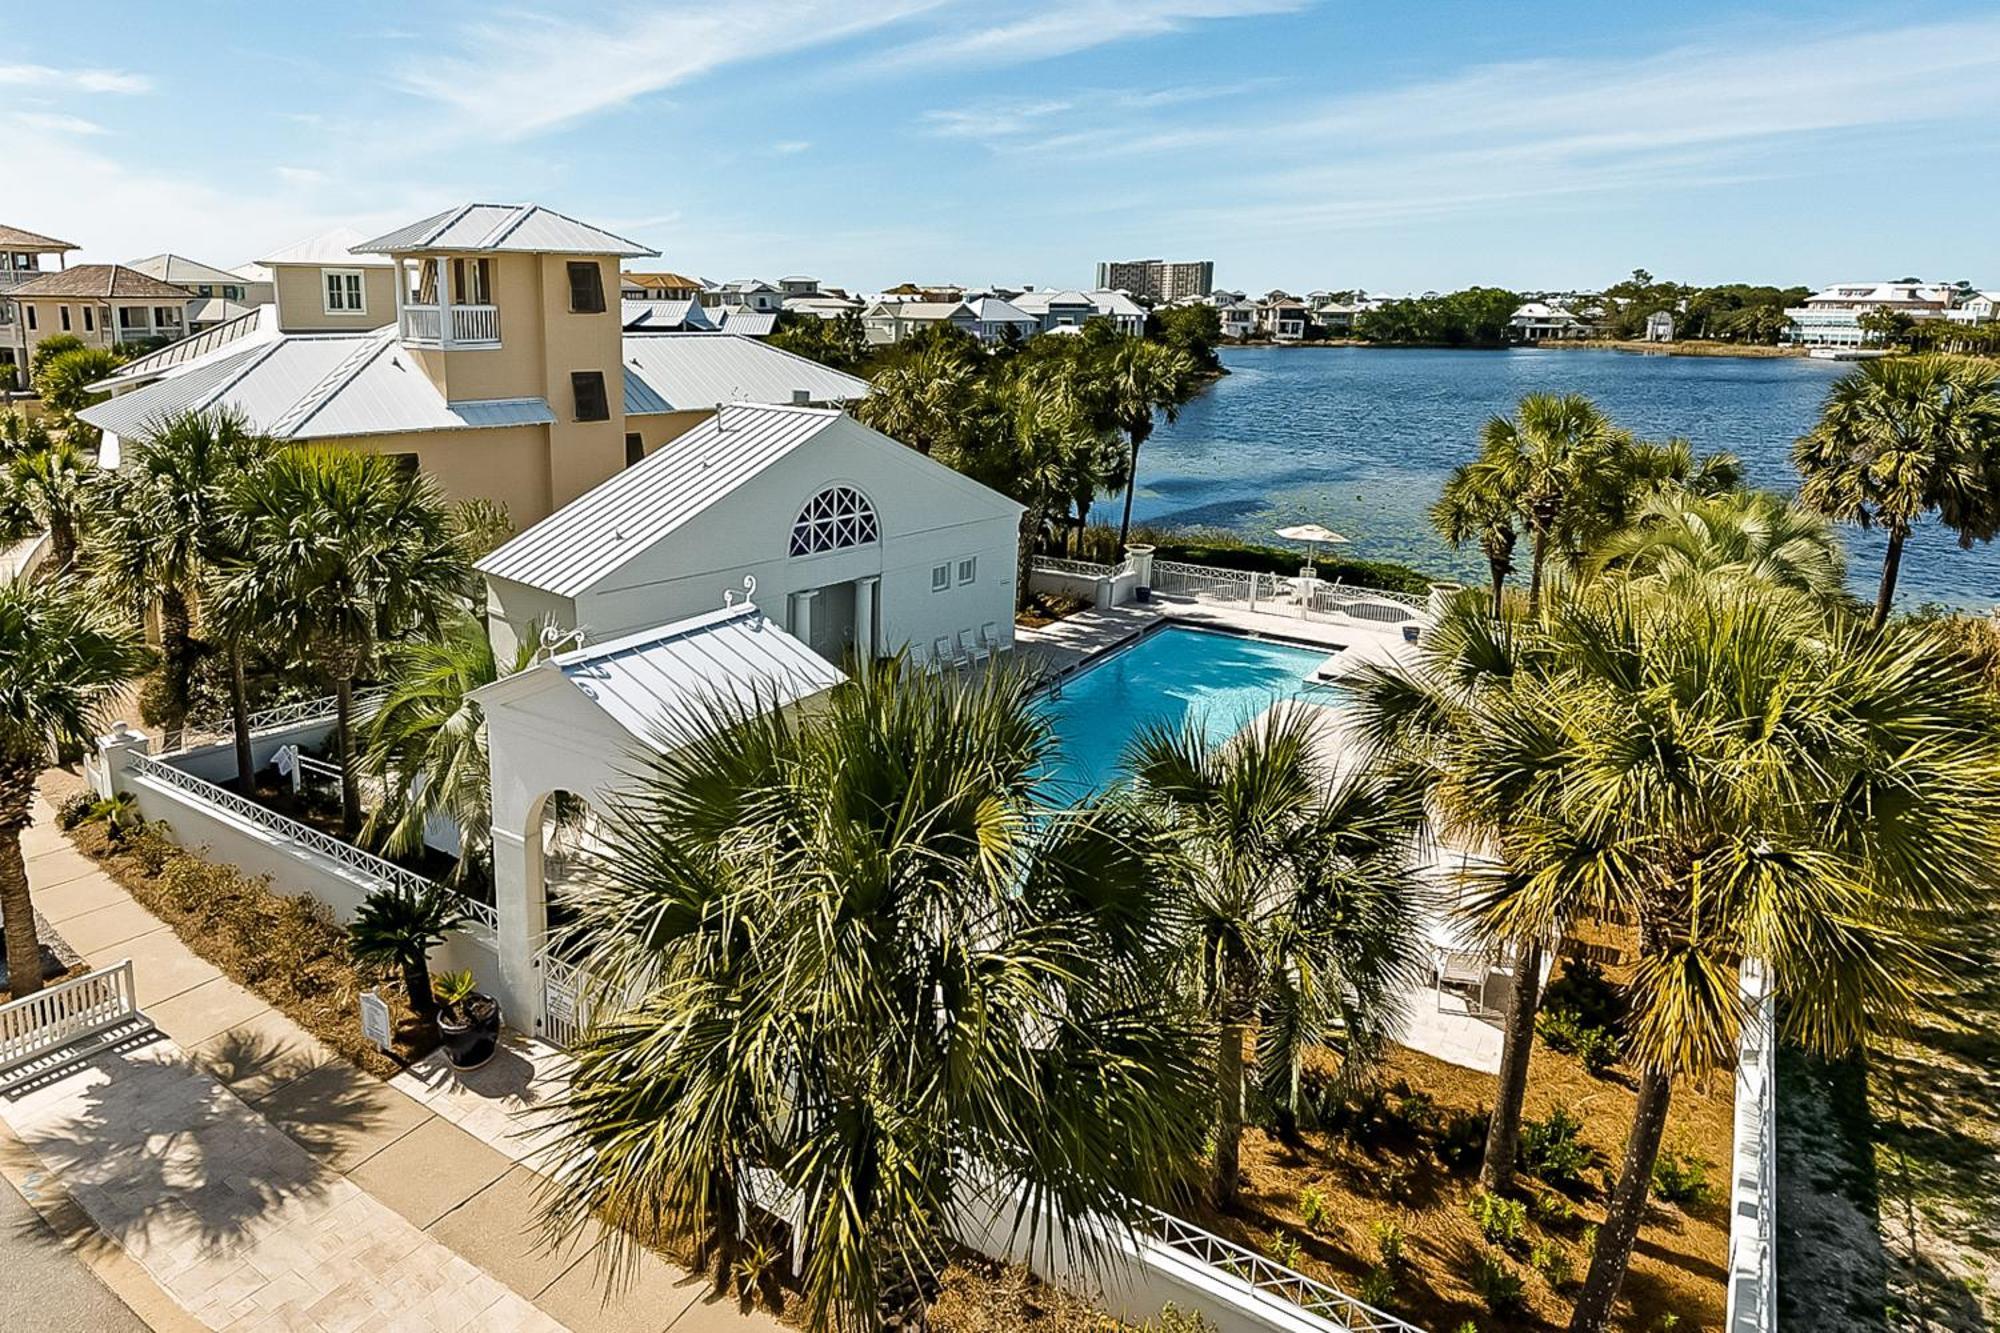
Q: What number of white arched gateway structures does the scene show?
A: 1